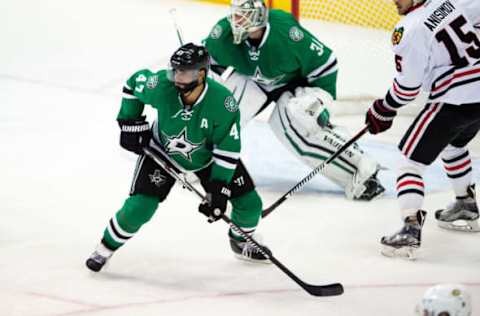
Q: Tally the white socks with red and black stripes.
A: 2